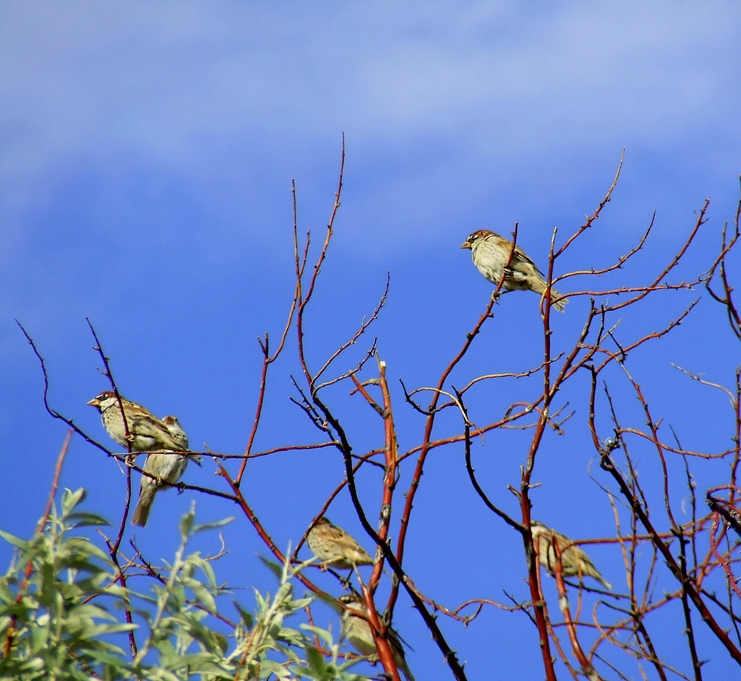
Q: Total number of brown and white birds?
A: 6